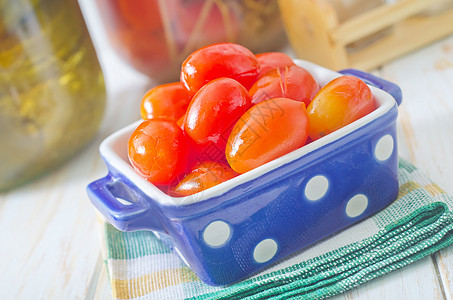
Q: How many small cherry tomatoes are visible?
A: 9